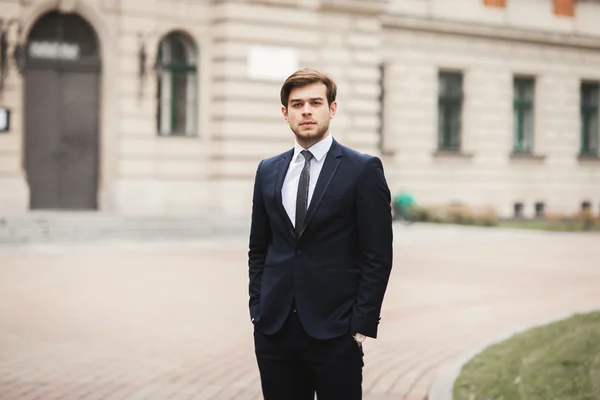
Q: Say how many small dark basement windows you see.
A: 3